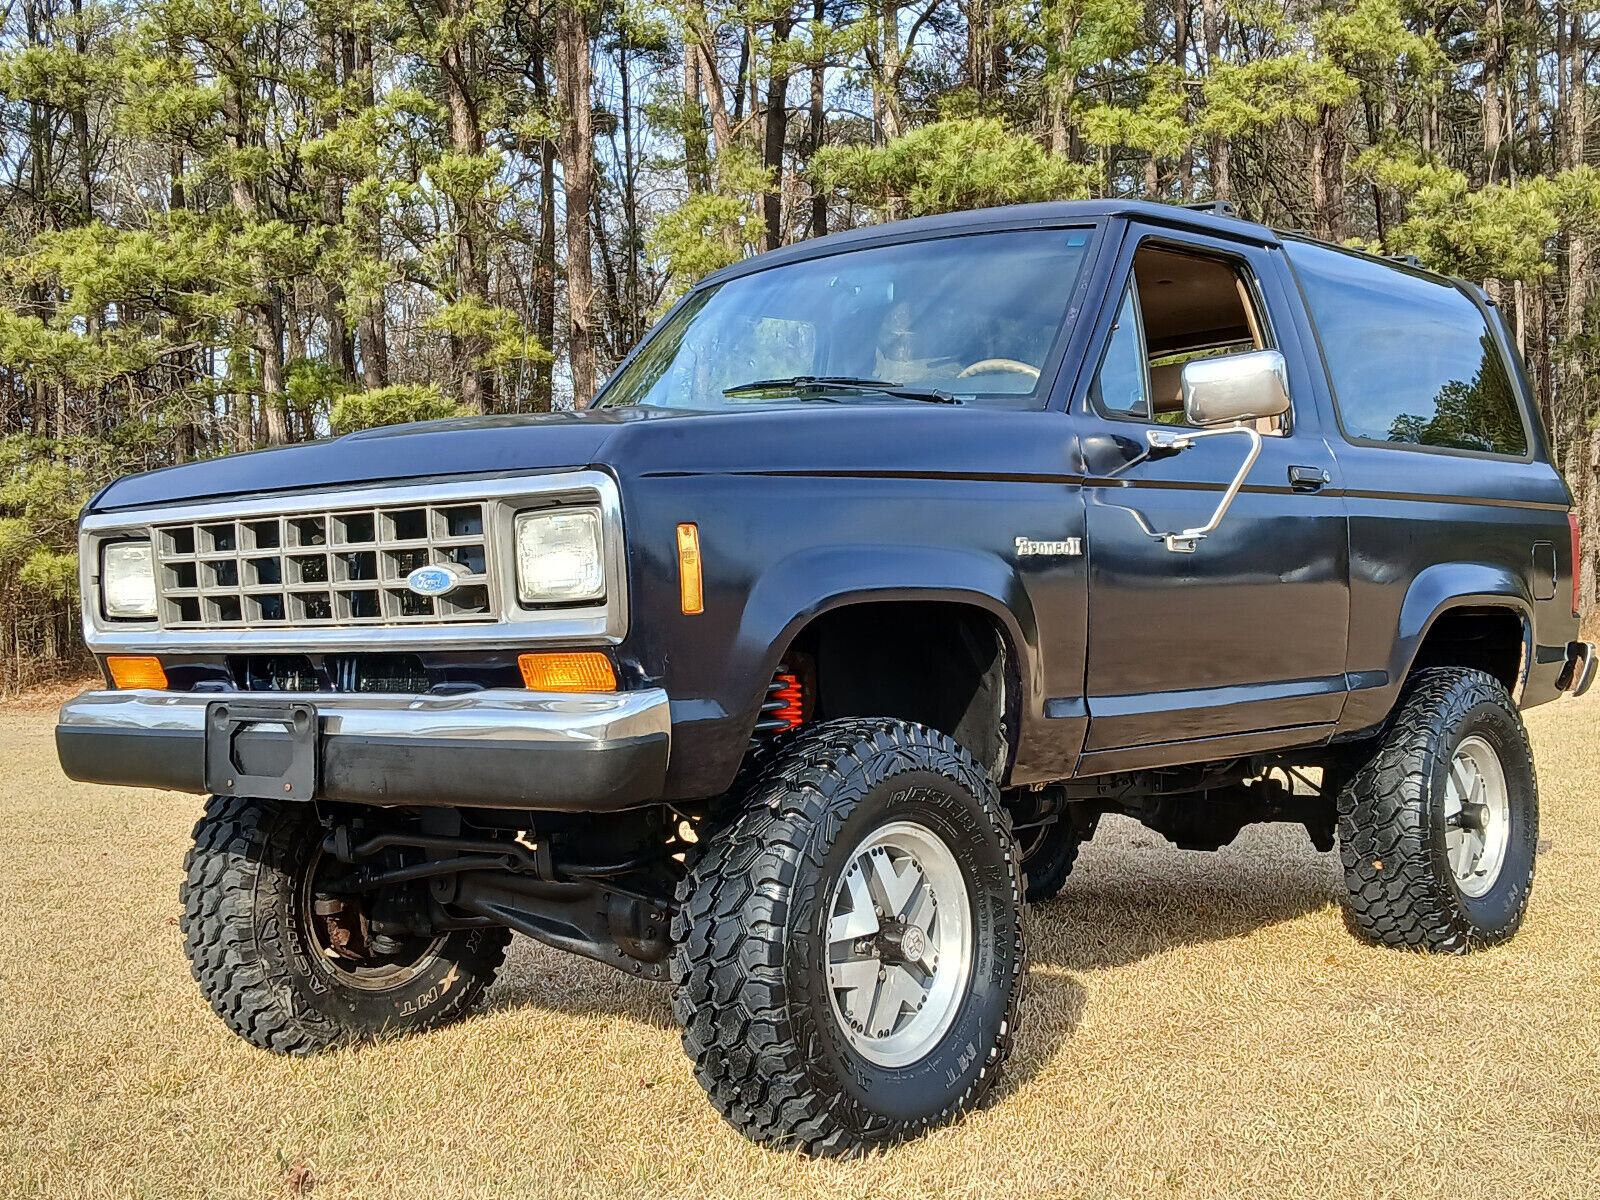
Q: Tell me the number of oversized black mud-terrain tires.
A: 4